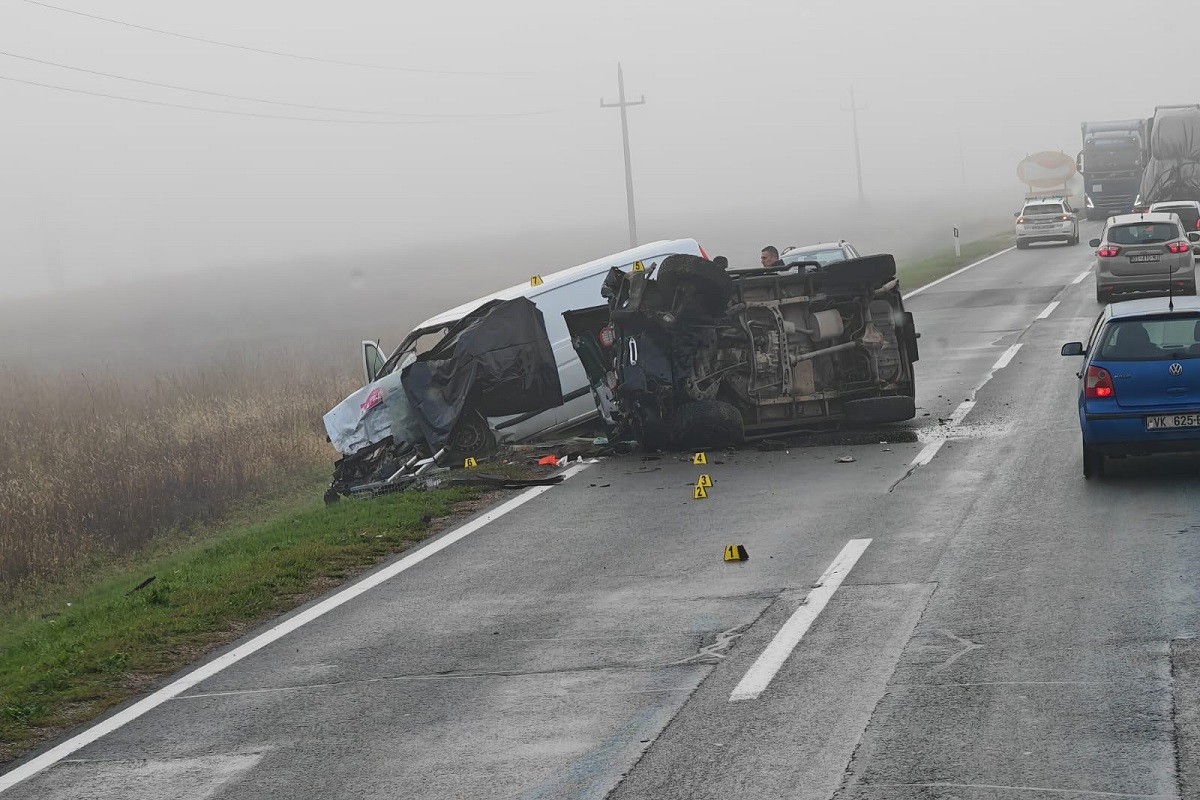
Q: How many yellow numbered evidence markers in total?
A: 7